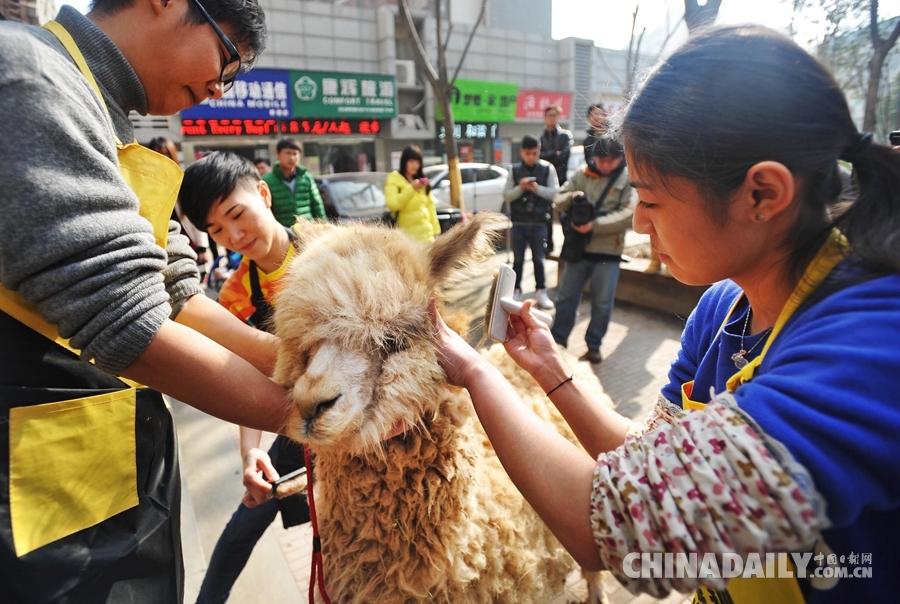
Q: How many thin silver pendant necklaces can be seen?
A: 1